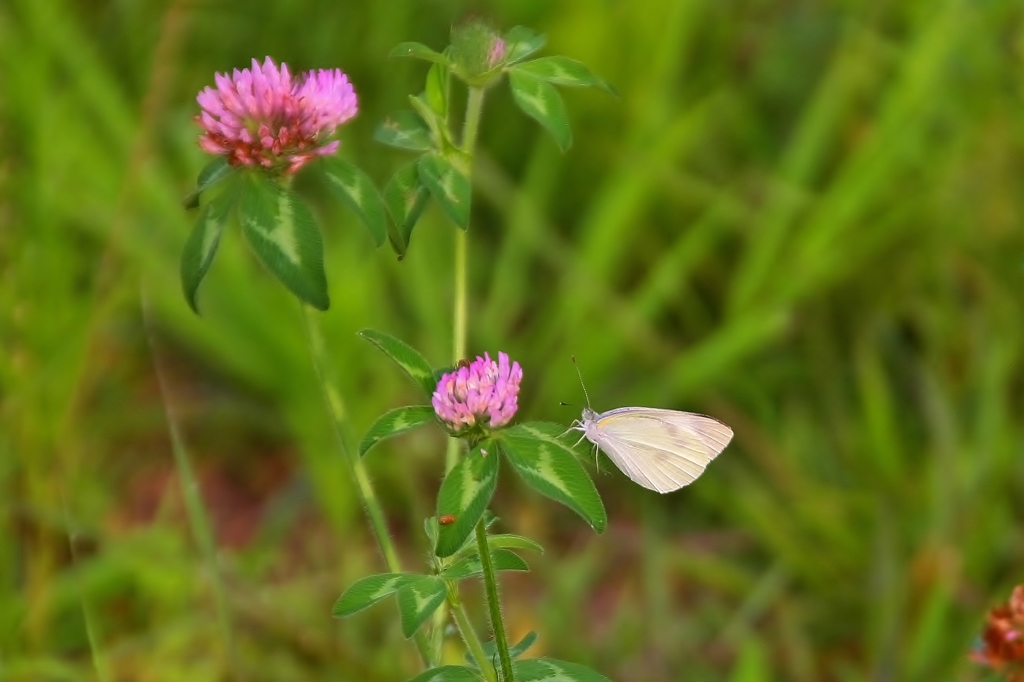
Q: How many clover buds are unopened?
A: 1